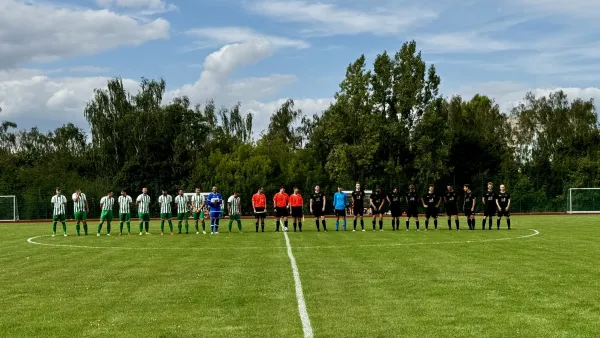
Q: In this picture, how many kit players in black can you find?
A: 10